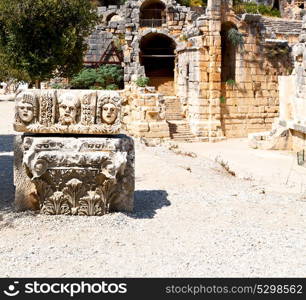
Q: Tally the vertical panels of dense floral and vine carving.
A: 2